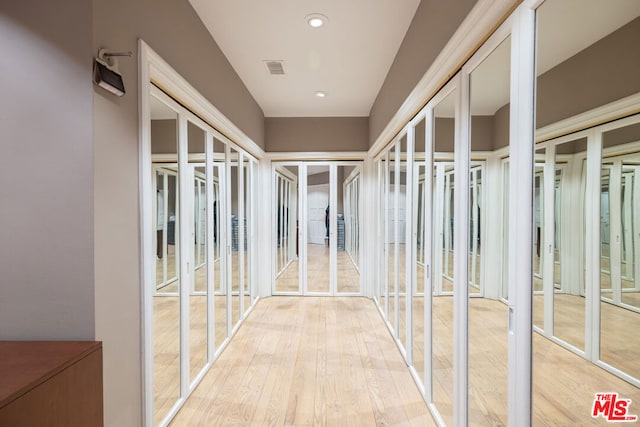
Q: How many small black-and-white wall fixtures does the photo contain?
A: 1